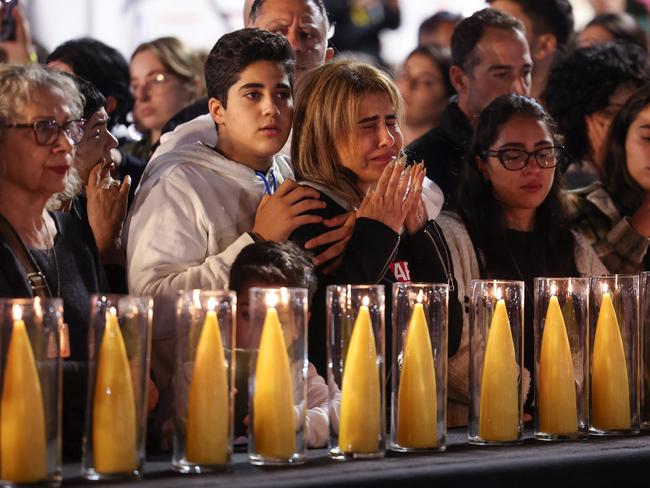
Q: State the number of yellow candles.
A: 9